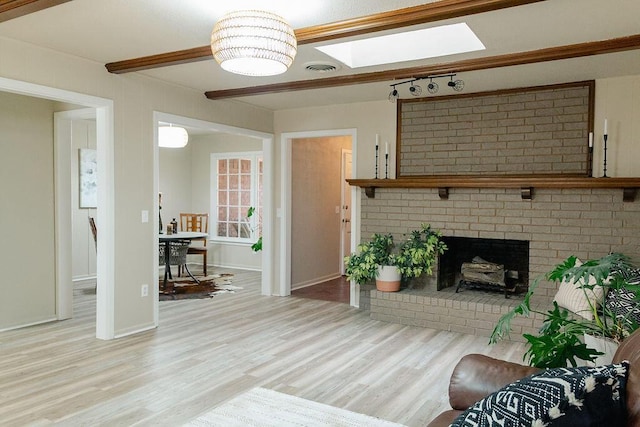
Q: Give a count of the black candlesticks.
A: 4